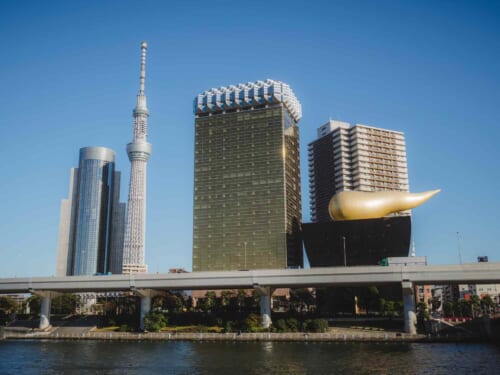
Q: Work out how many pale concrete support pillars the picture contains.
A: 4